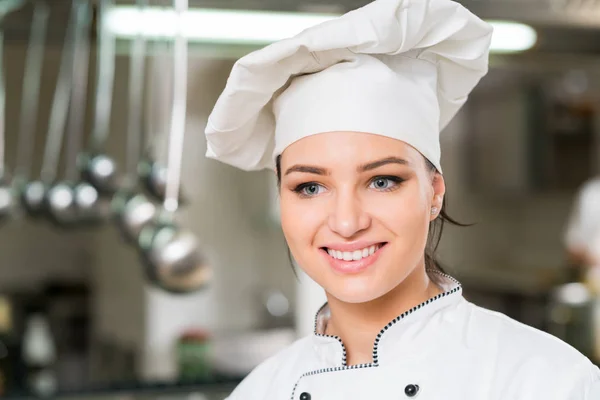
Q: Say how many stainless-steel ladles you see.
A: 8